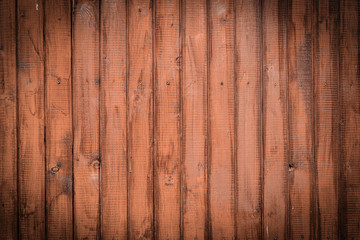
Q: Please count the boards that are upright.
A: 14